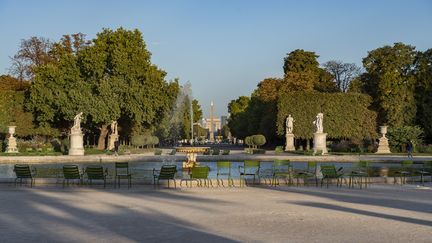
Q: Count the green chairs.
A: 14